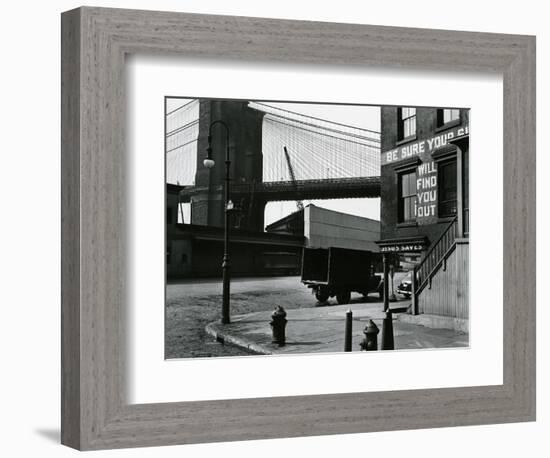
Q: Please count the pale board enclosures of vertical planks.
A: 1